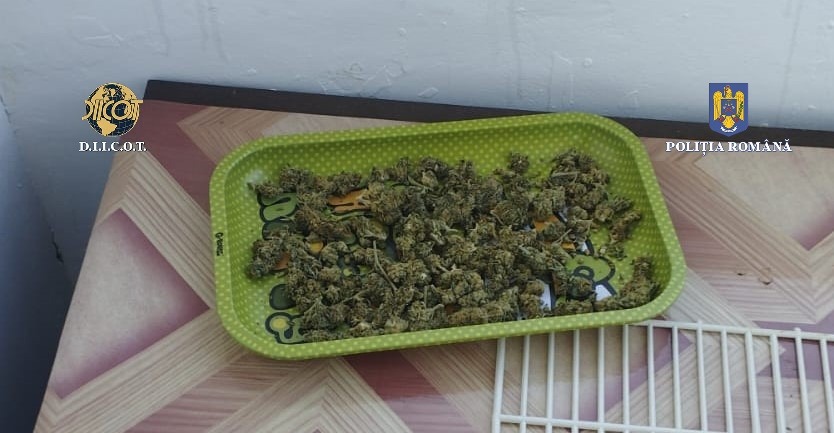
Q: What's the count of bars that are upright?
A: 14